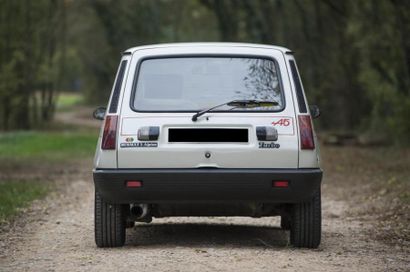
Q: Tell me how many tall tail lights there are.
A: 2